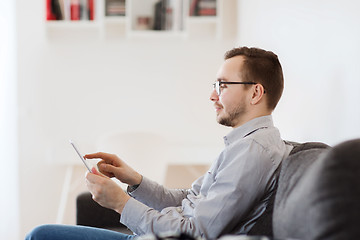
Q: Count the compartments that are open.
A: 4